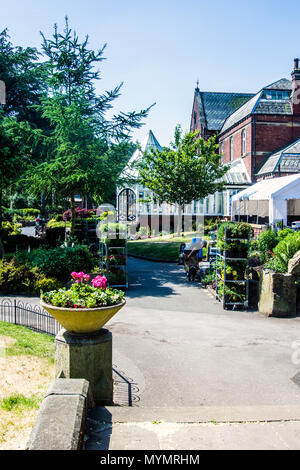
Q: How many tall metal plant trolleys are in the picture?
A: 2